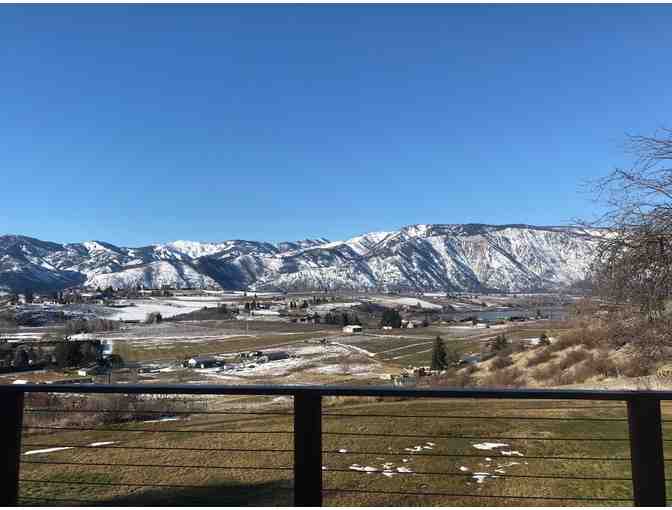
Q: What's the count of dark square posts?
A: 3